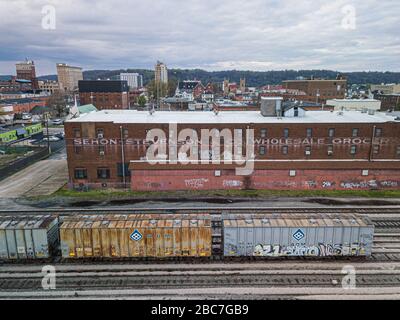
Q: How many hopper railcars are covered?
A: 3